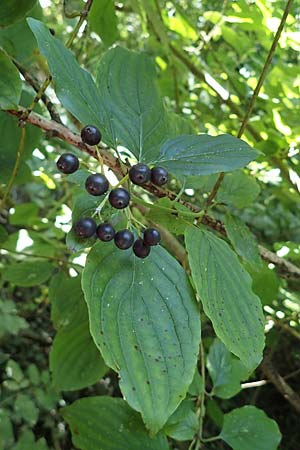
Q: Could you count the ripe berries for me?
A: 11